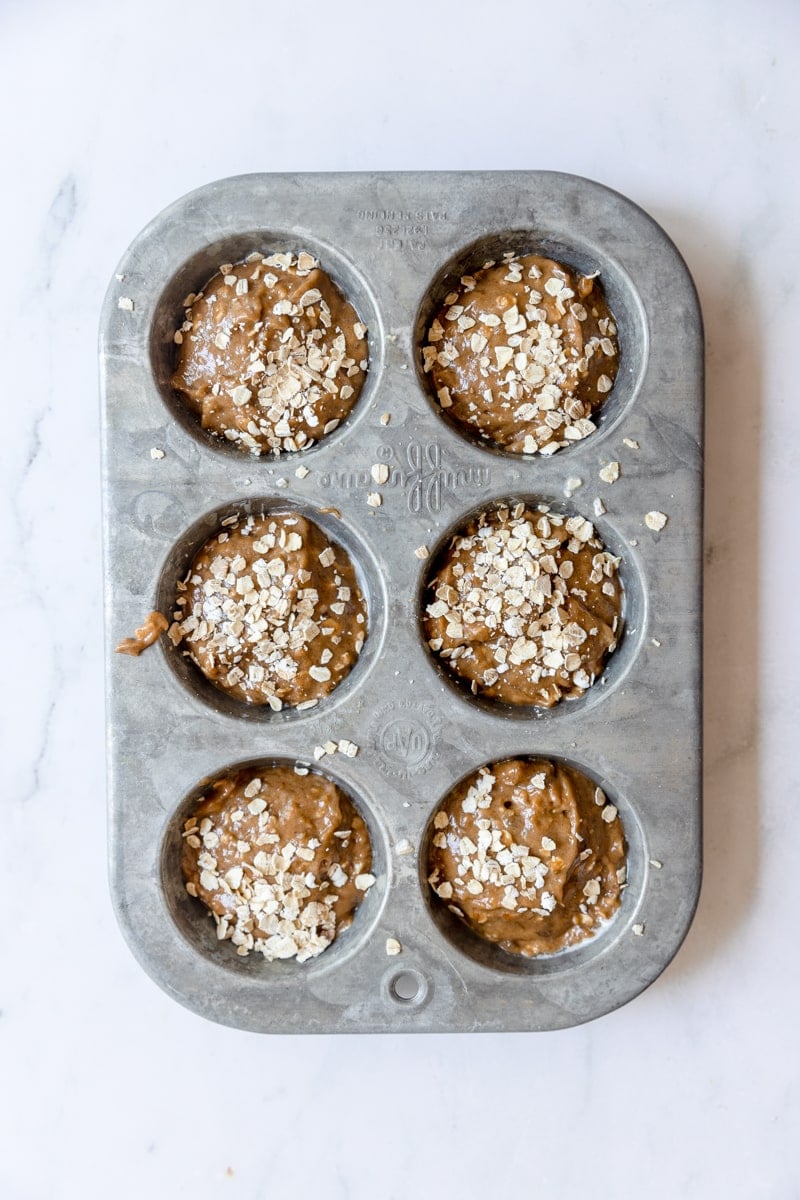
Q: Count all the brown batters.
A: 6